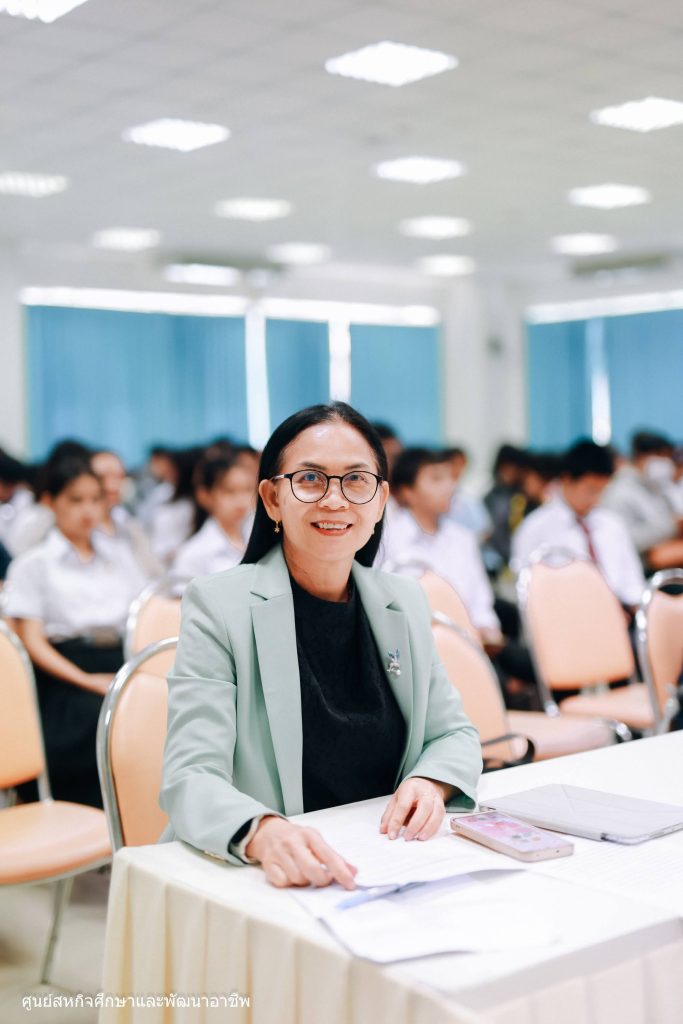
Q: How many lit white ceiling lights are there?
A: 13